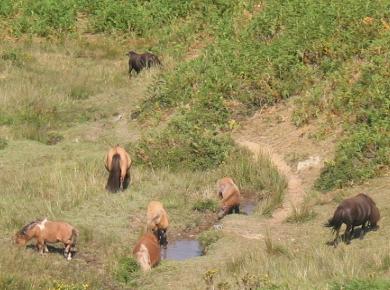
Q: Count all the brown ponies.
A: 5